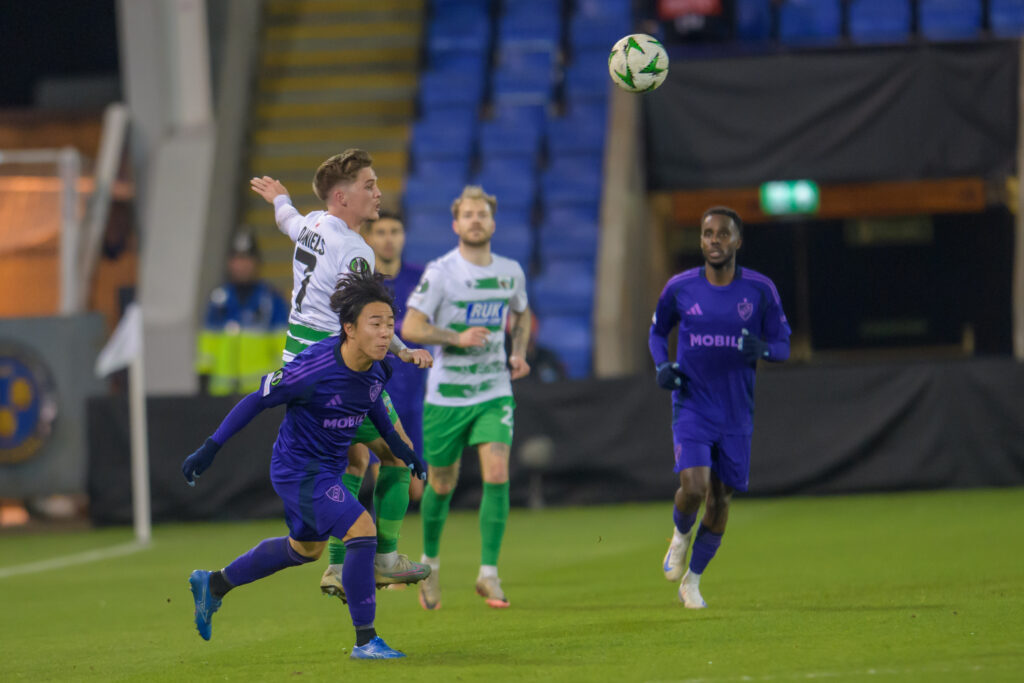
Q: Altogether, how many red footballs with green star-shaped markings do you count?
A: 0